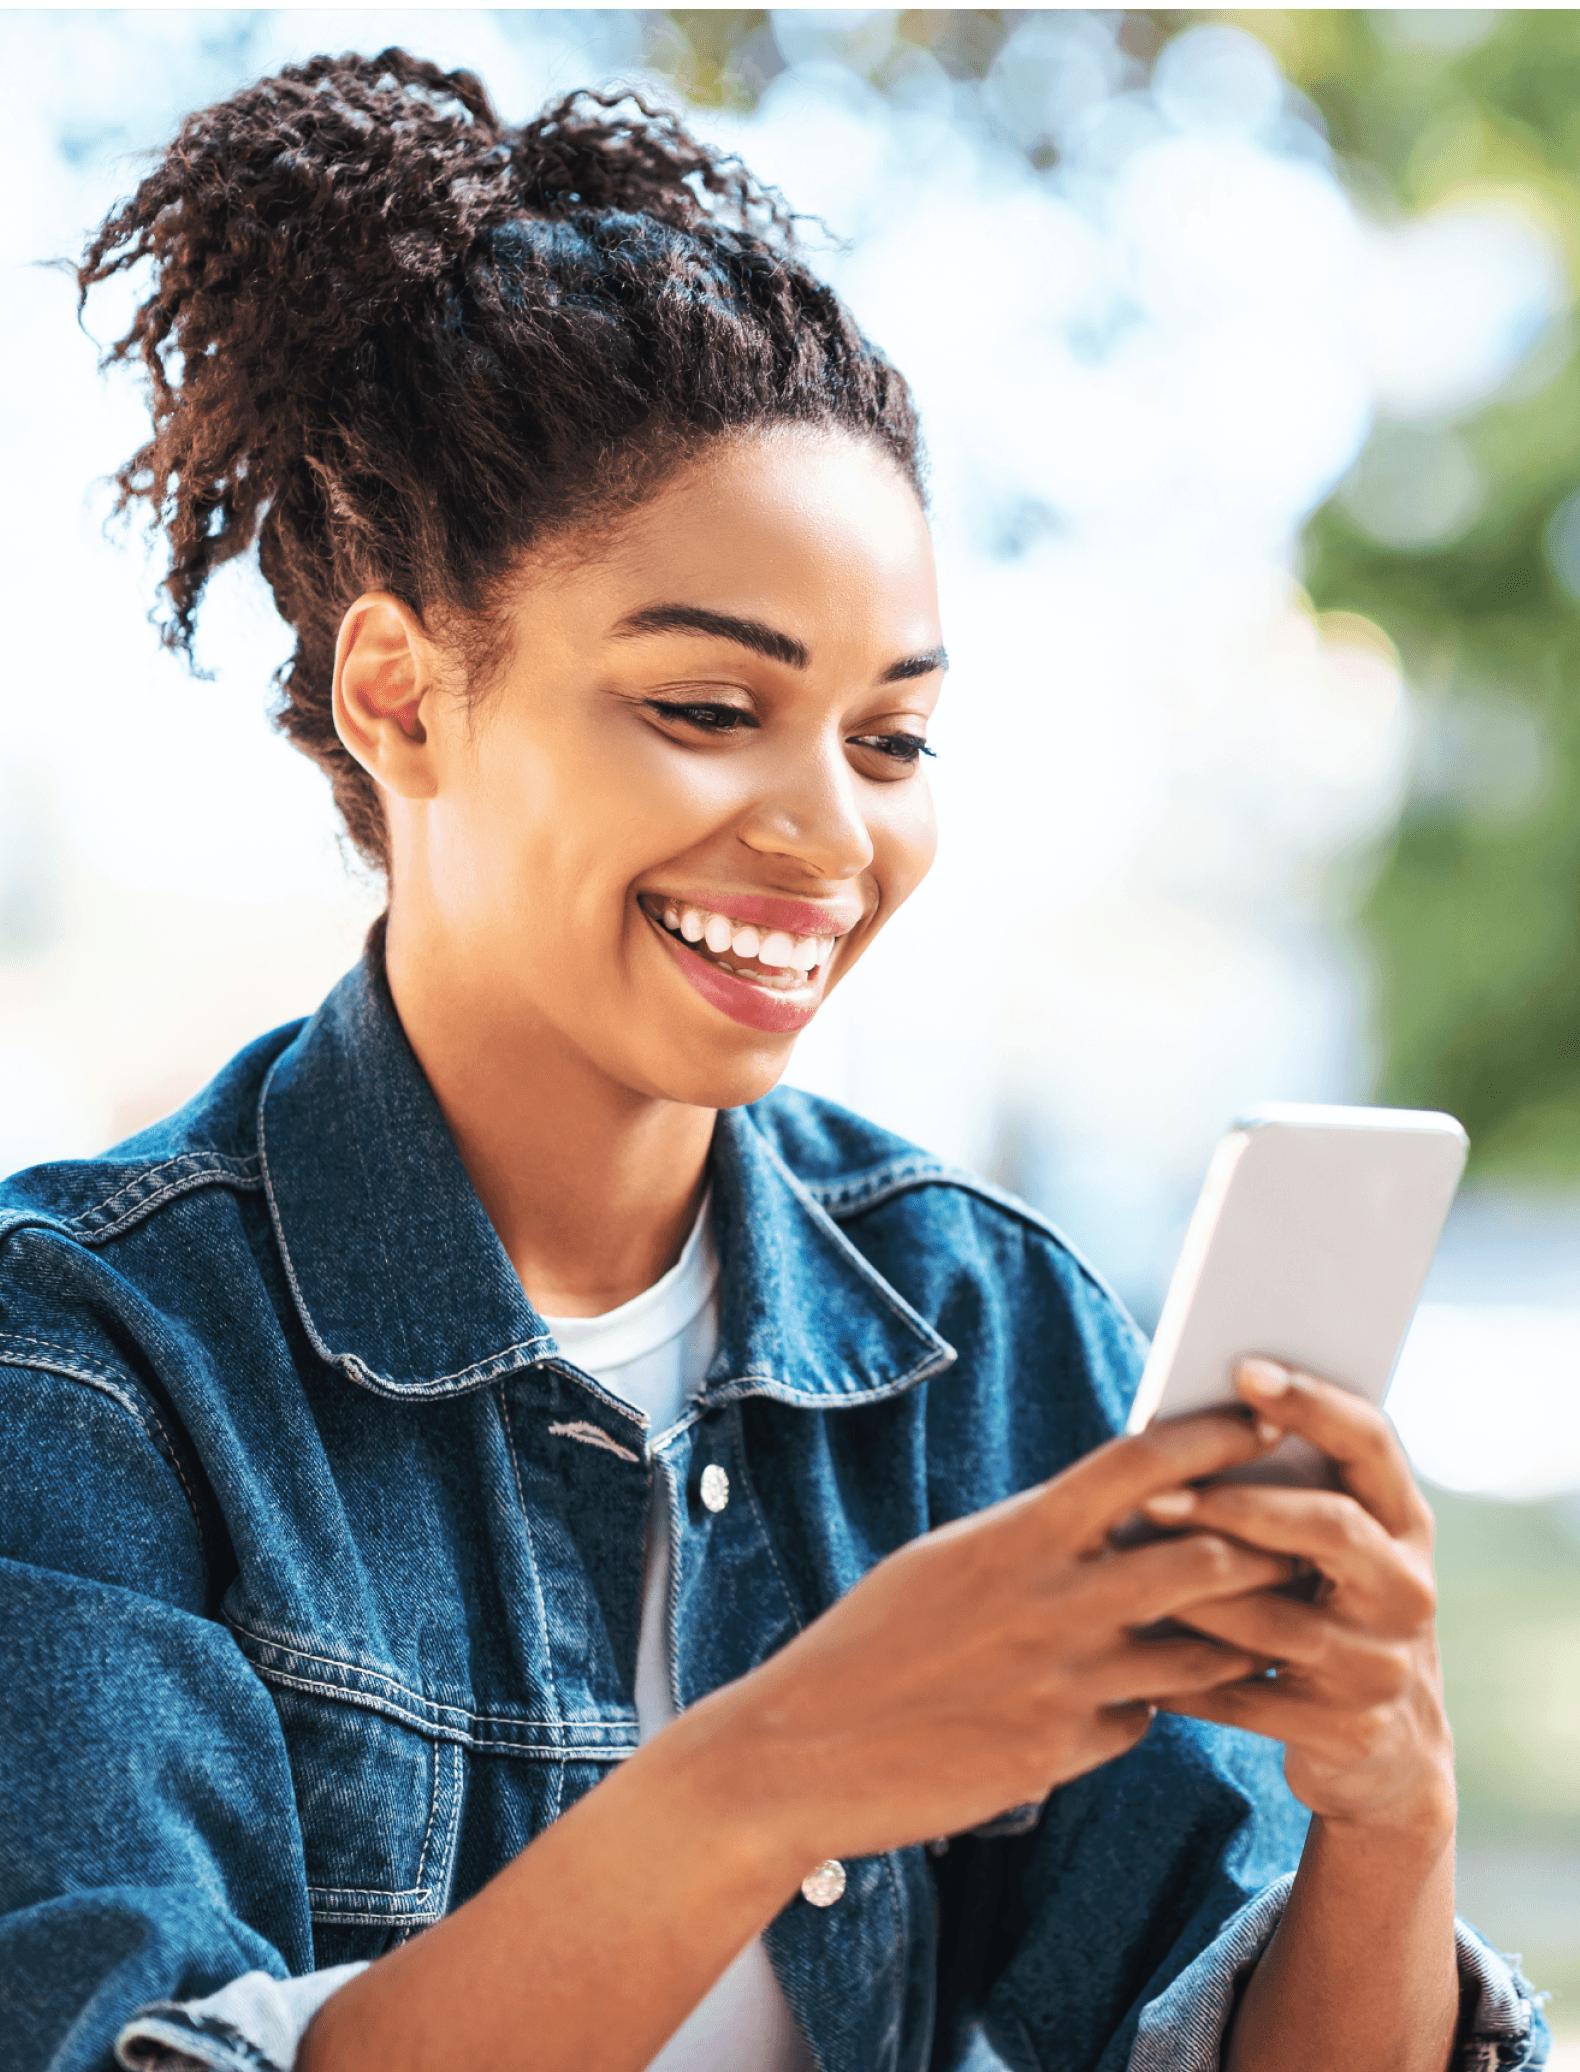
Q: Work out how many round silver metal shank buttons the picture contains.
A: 2